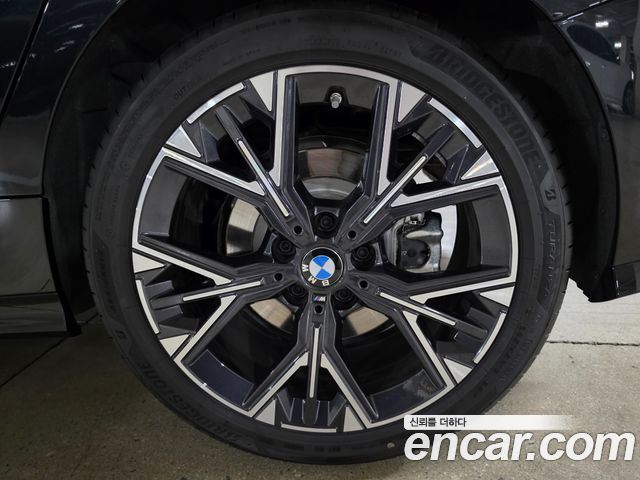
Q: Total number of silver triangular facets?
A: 10